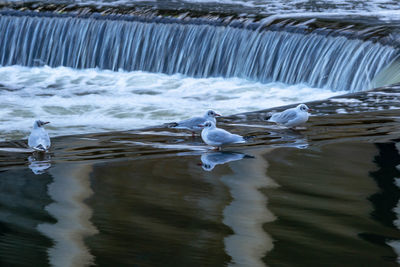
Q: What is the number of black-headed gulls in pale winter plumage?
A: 4